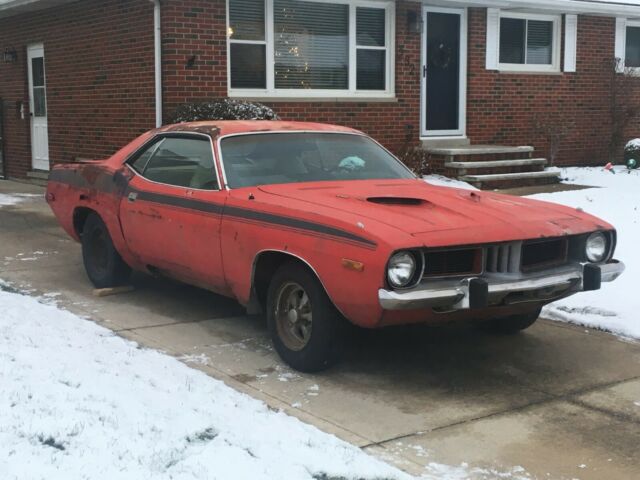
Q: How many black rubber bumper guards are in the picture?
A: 2